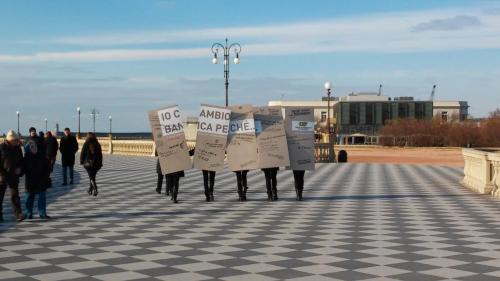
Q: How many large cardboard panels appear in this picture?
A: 5